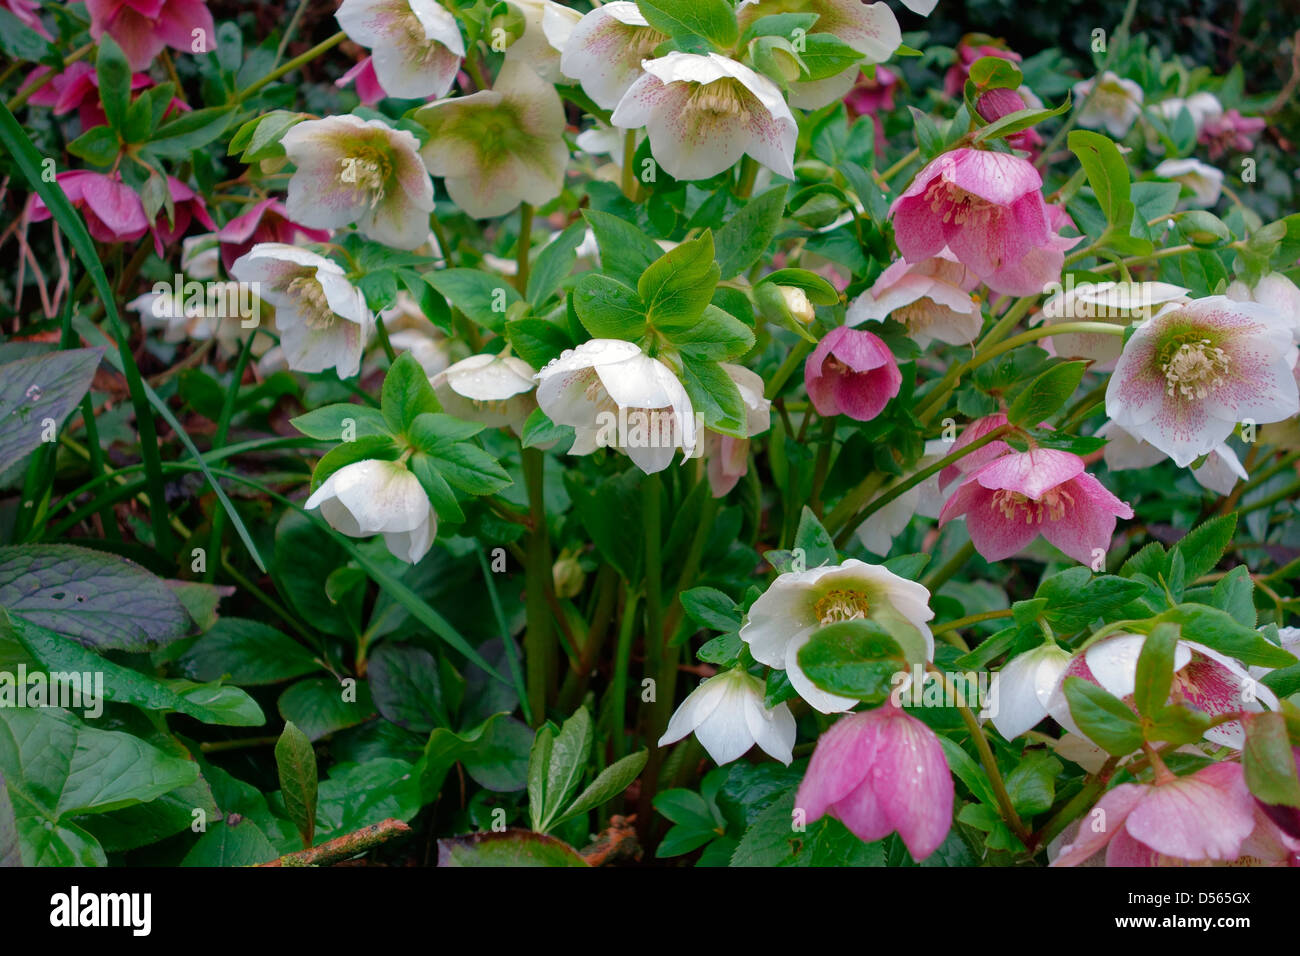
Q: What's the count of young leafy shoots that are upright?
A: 2